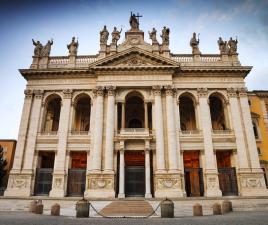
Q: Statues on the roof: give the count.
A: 11